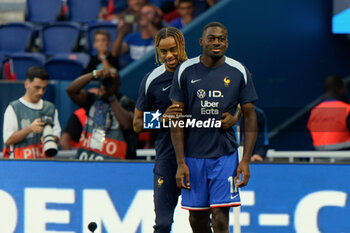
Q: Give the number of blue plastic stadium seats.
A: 7